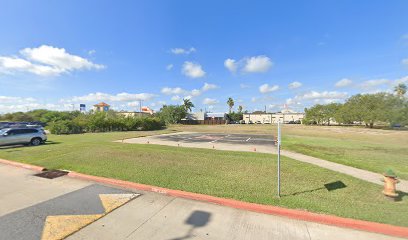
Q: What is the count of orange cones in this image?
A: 5